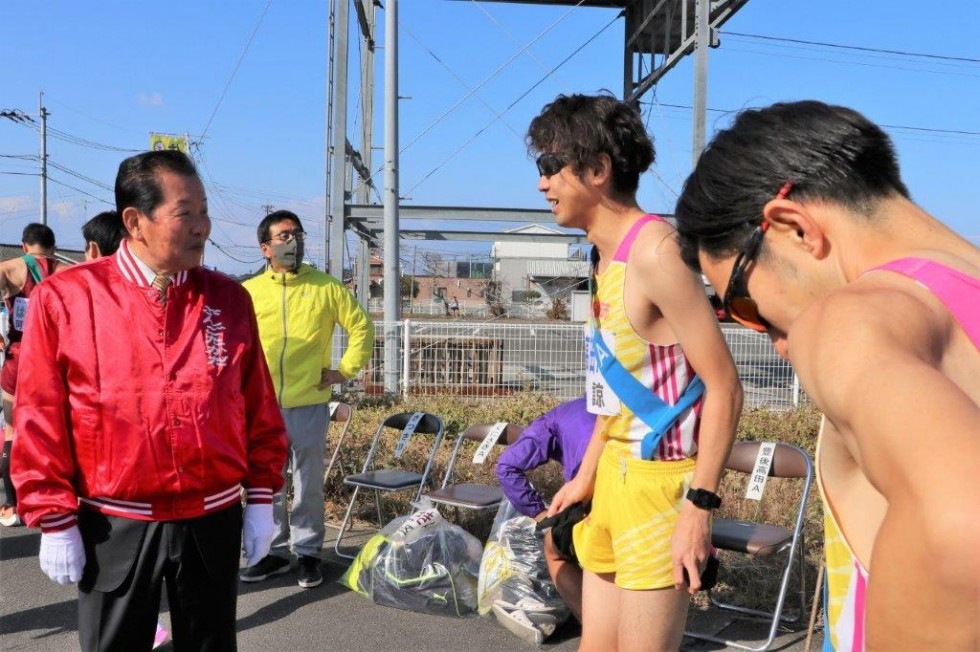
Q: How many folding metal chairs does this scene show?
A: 4